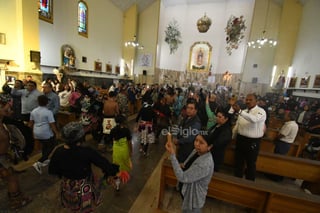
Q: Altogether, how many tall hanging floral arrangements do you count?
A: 2